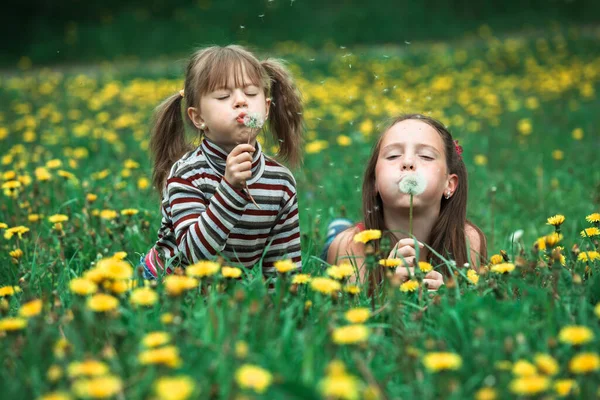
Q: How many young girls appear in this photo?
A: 2